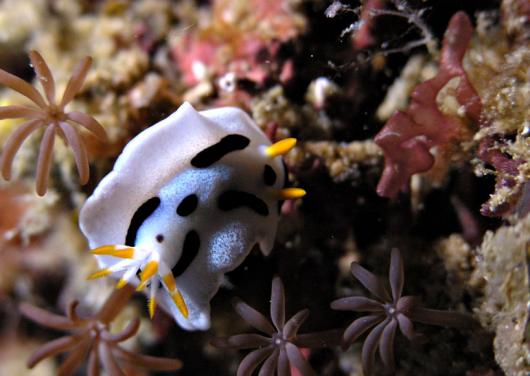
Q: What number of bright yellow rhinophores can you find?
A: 2